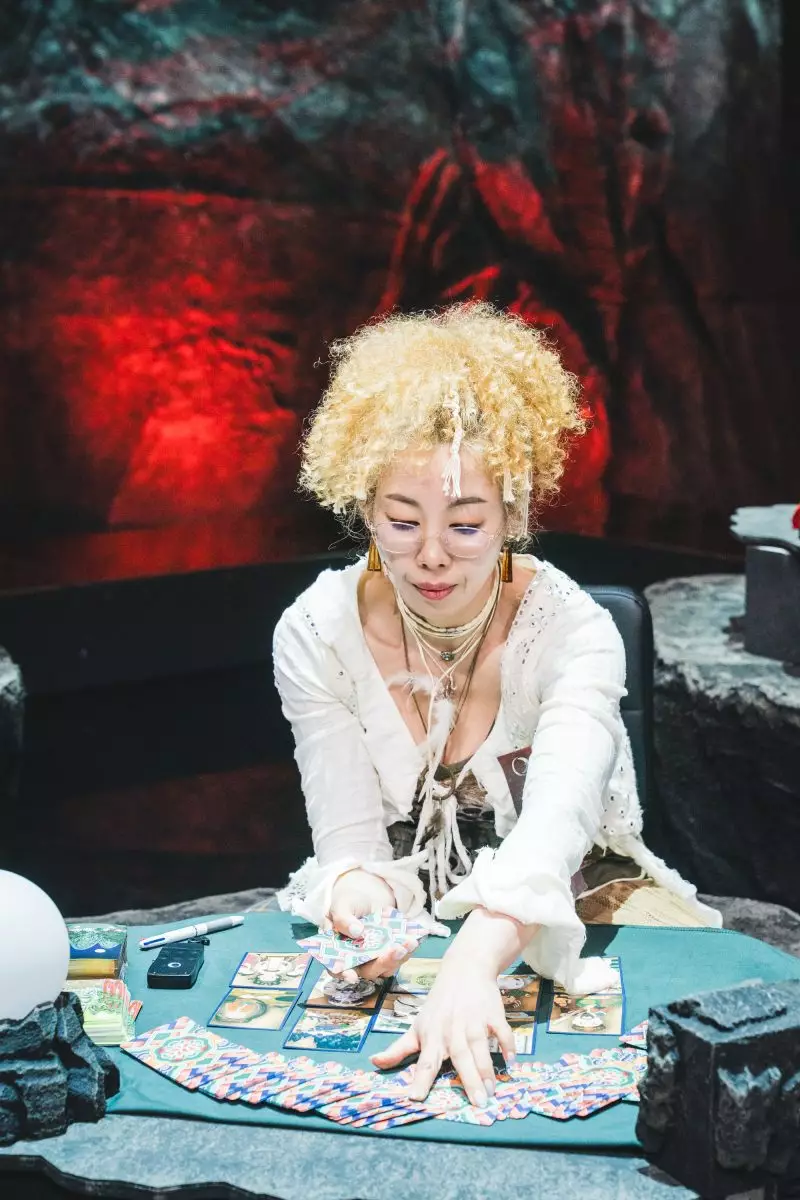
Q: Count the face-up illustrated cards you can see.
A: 10